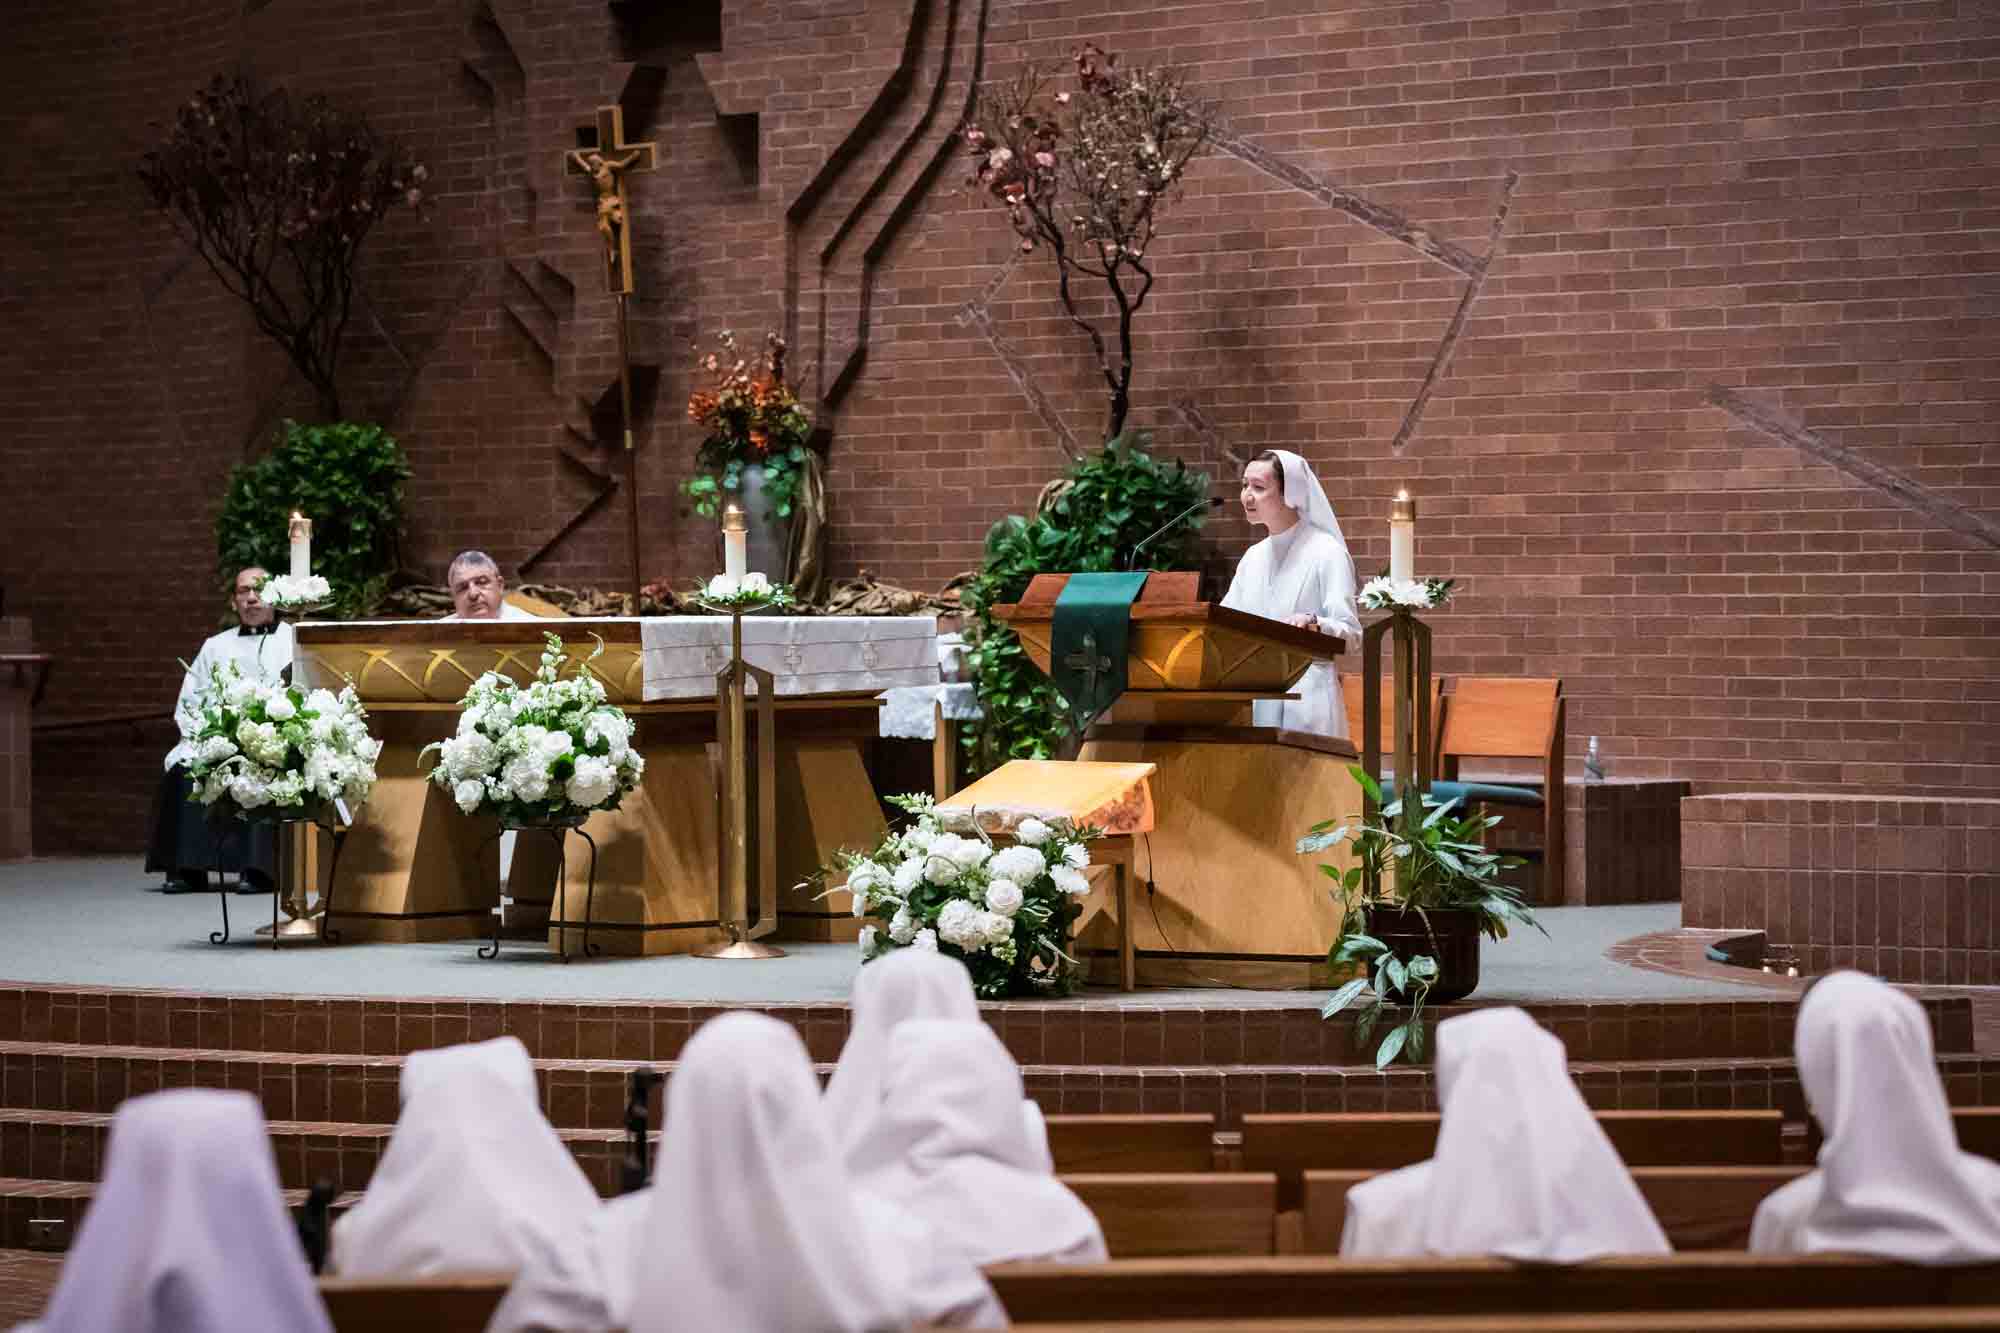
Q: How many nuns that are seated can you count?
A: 7